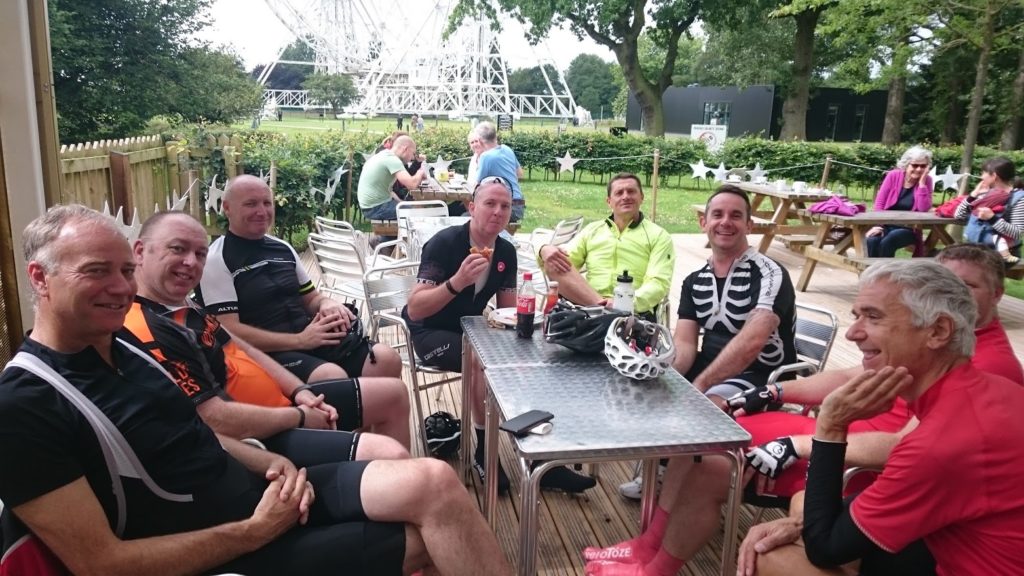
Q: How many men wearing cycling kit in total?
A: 8